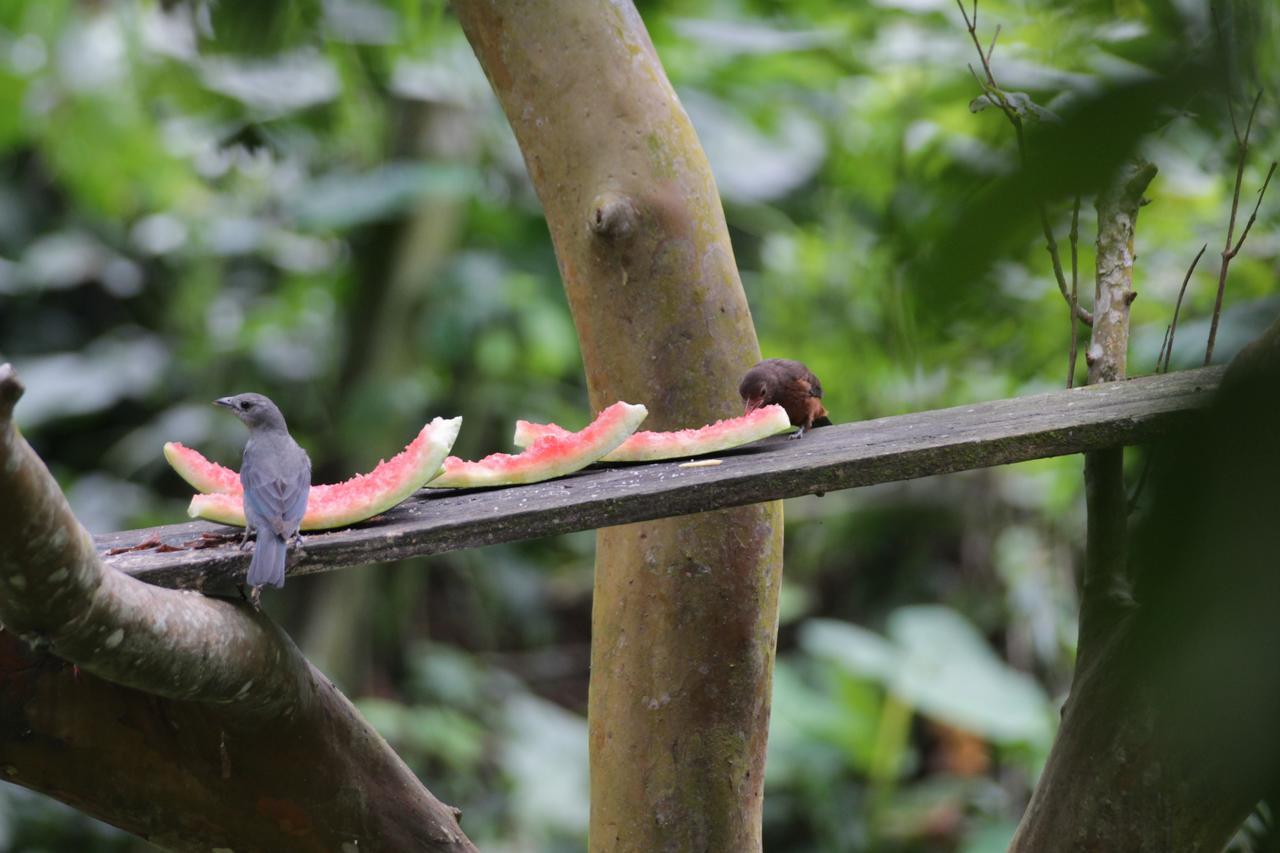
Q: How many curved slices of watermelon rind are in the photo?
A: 4